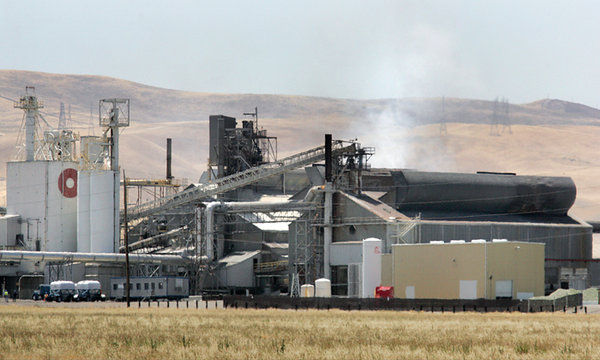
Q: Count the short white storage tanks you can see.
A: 2